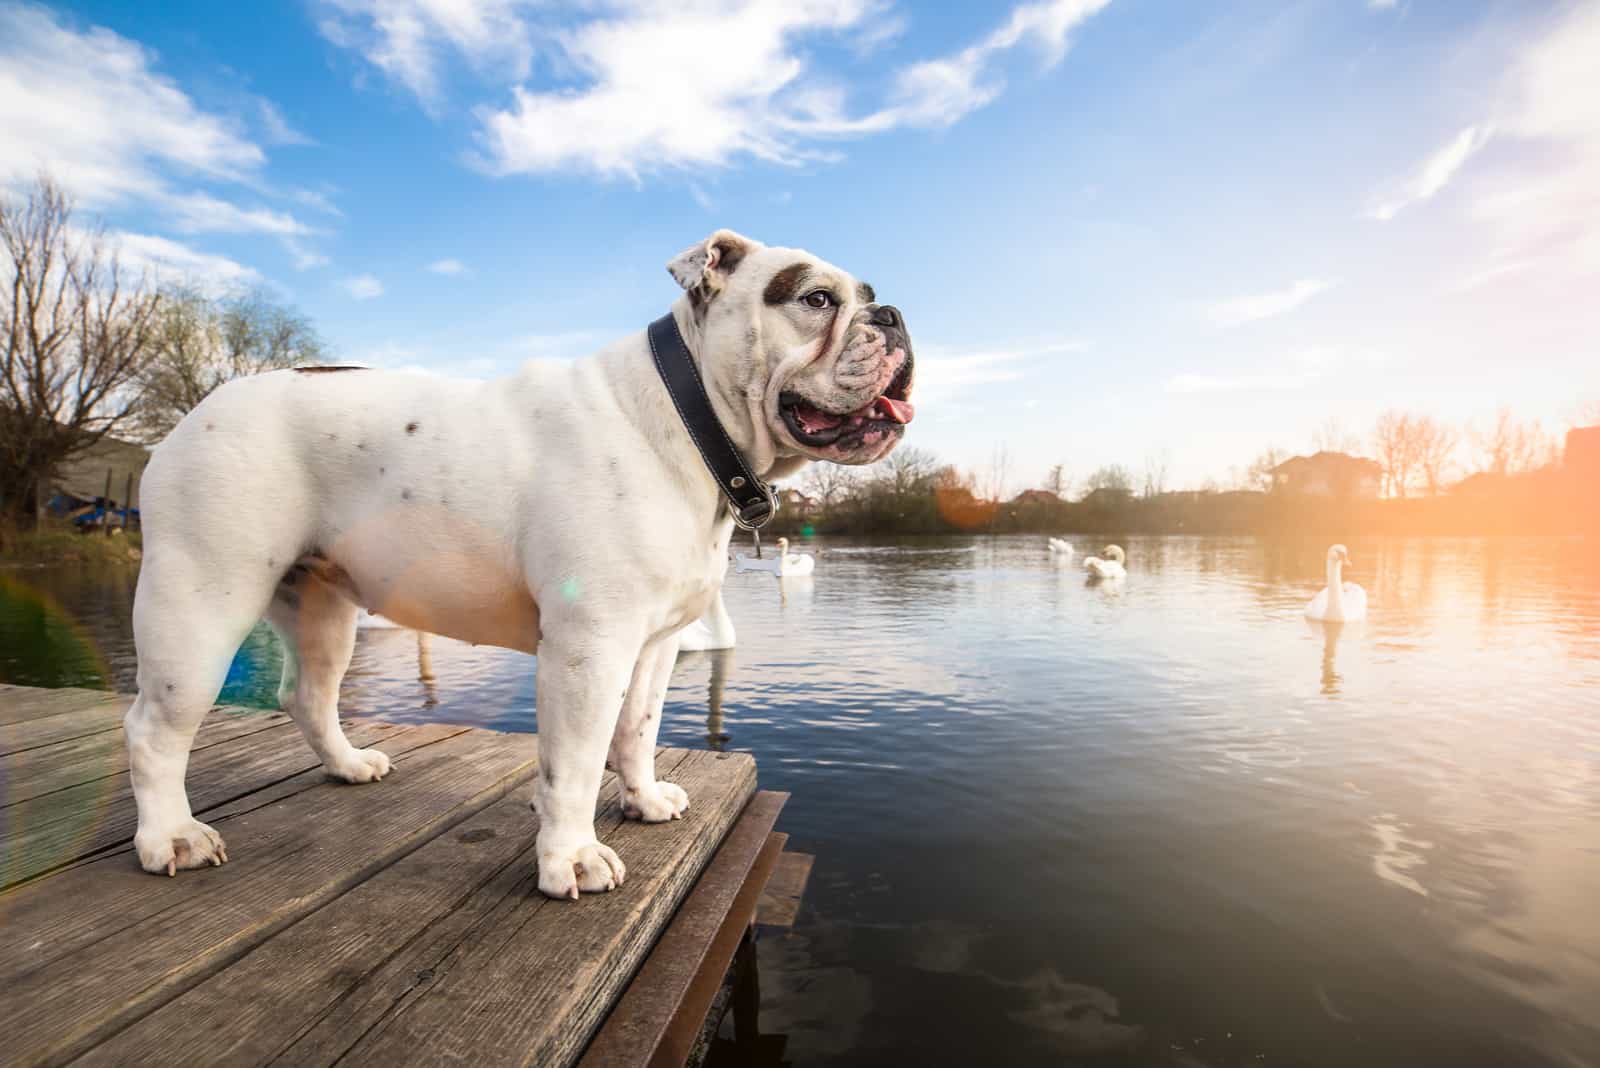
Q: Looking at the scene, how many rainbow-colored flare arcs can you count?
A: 1